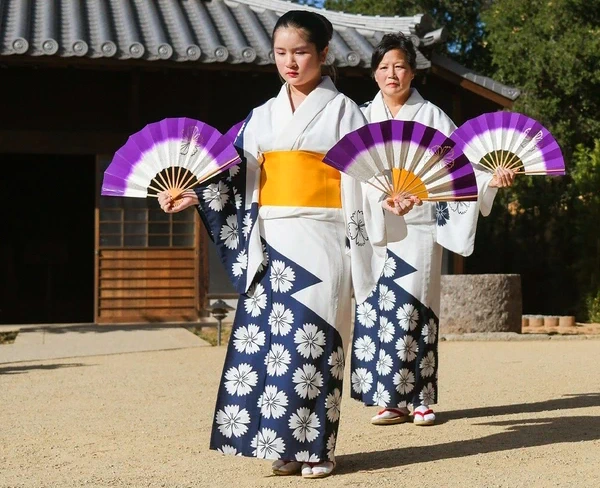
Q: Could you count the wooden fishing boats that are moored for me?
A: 0